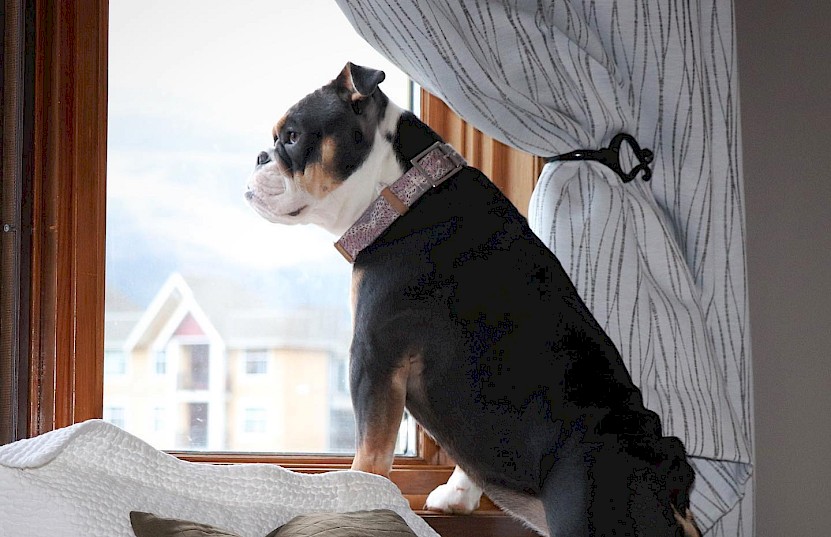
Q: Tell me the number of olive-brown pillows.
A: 2